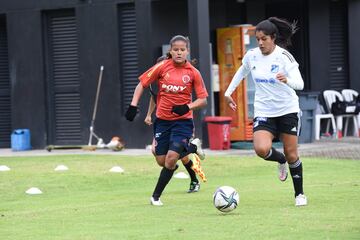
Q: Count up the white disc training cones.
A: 5